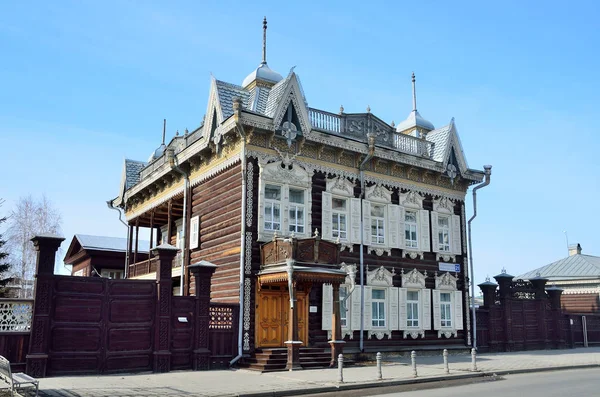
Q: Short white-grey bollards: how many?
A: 5